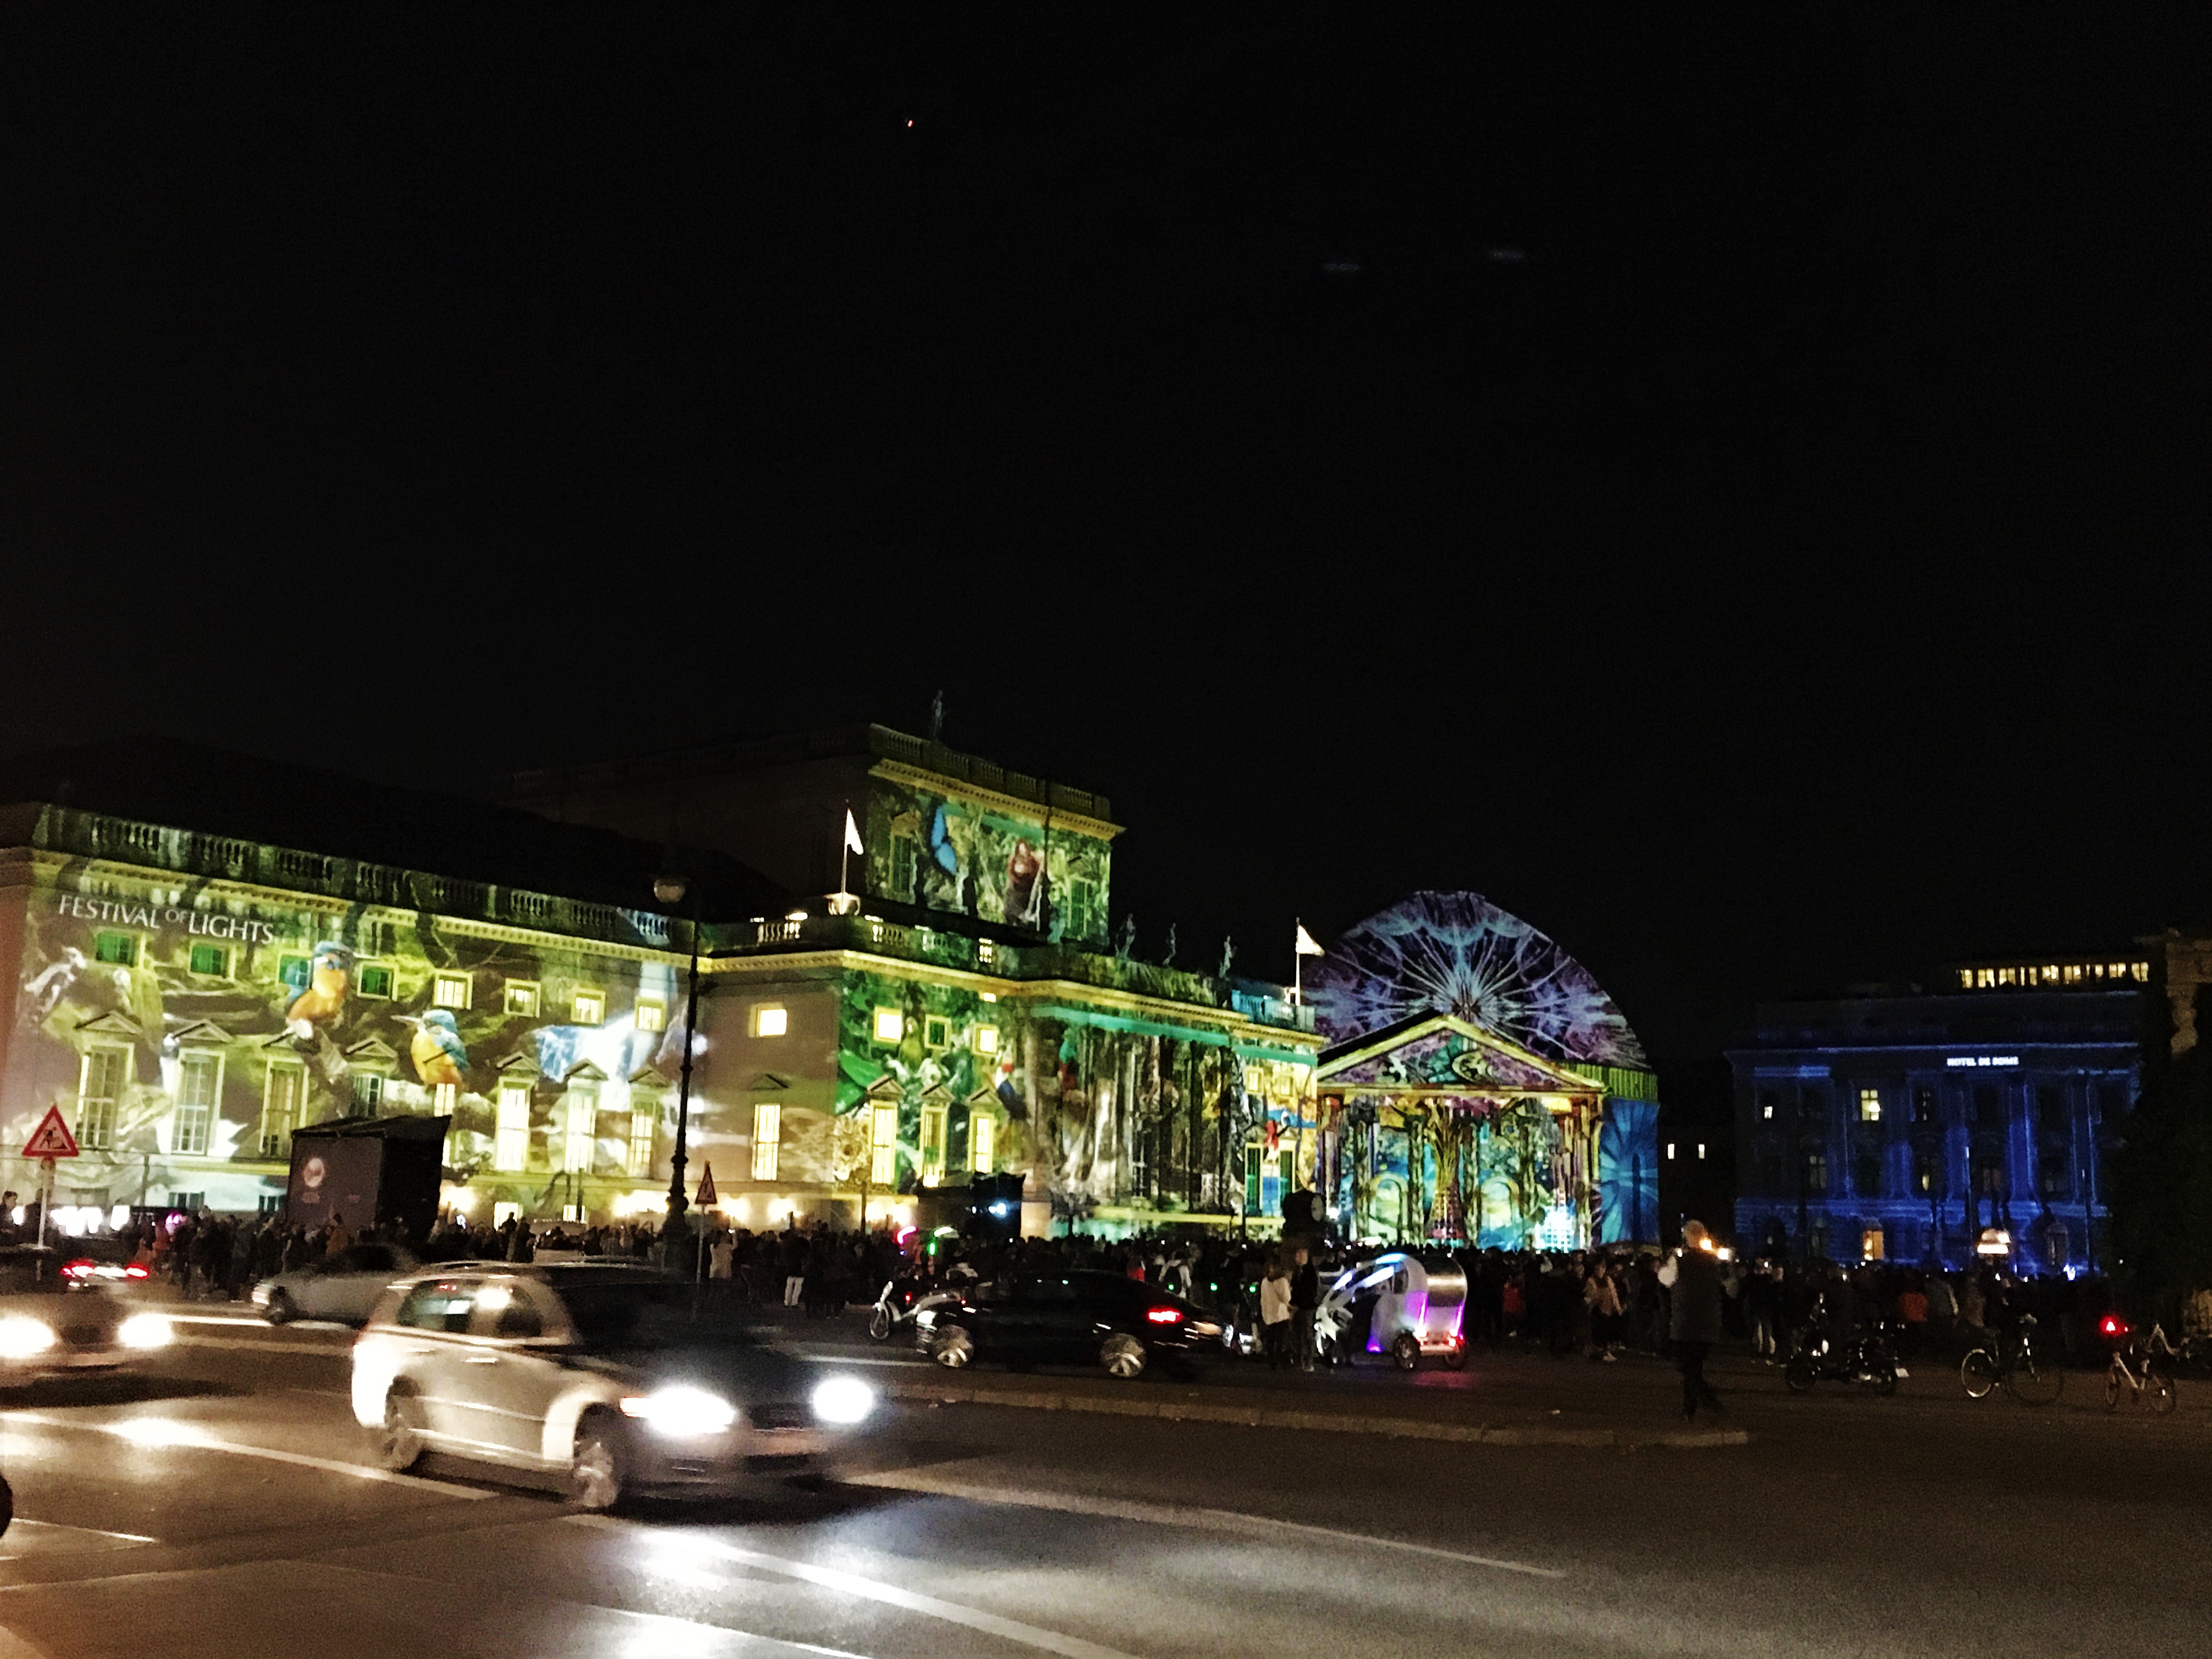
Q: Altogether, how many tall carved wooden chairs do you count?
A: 0